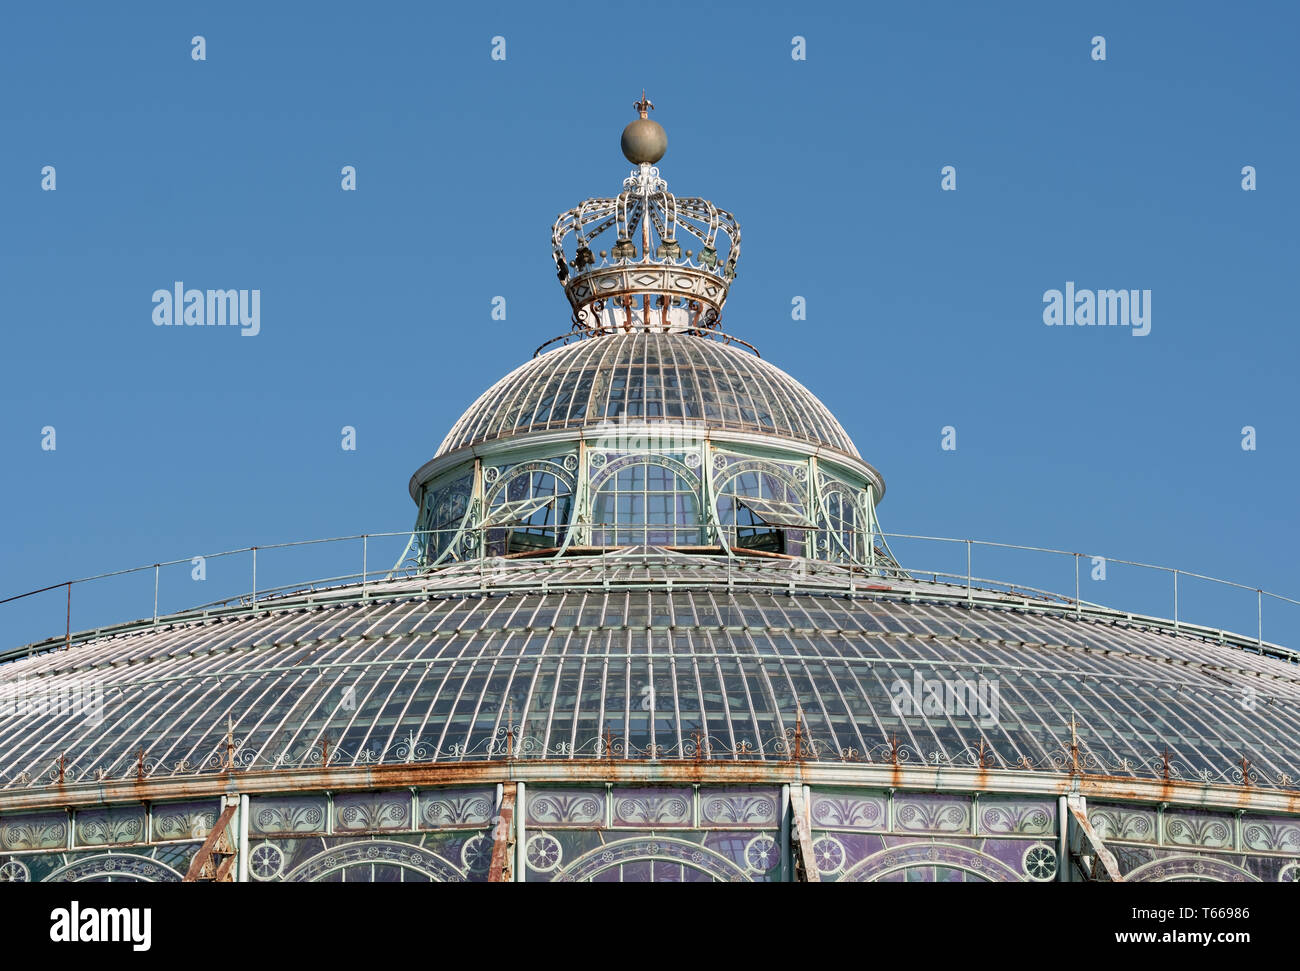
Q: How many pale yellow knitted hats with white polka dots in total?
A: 0